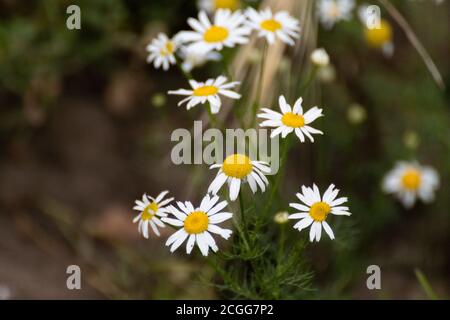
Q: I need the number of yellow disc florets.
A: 12